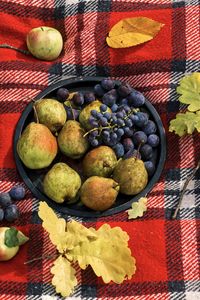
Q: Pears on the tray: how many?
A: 8